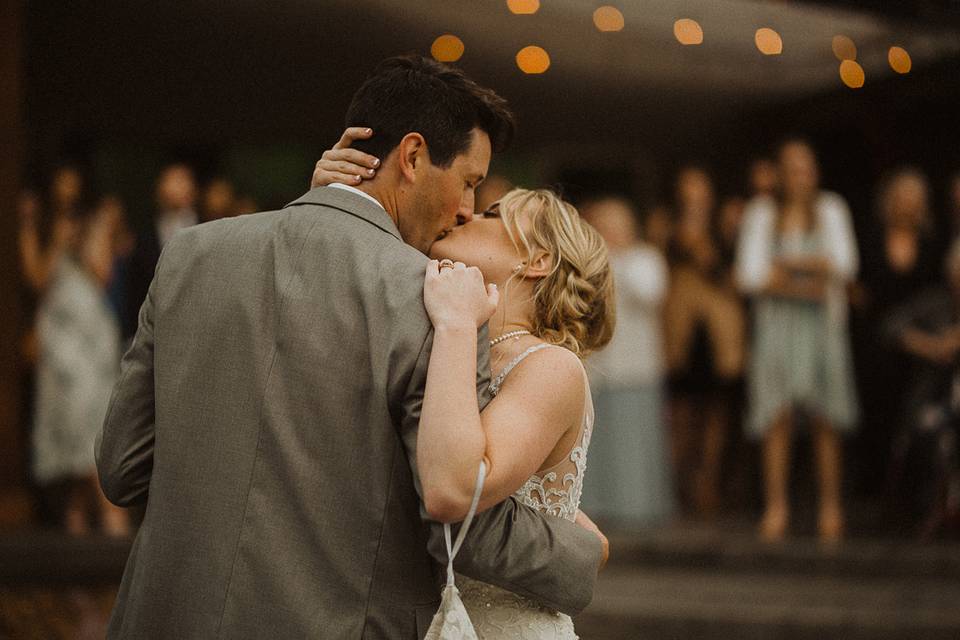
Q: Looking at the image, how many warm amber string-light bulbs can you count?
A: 9